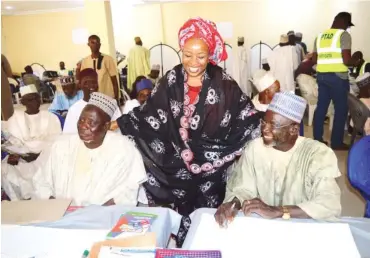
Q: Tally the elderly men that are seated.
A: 2